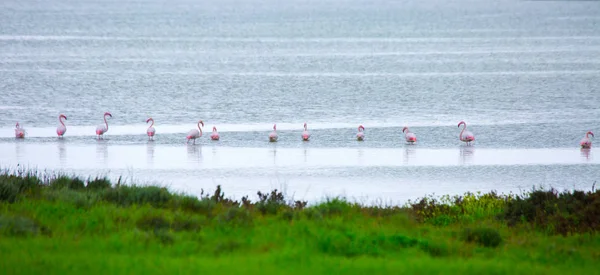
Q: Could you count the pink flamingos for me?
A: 12